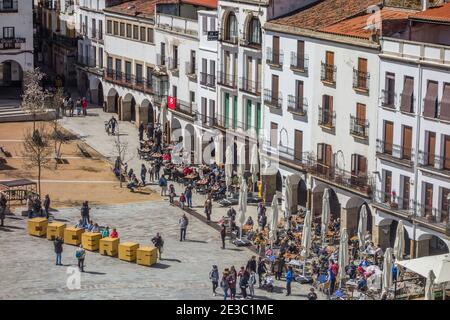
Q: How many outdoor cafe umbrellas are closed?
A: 13